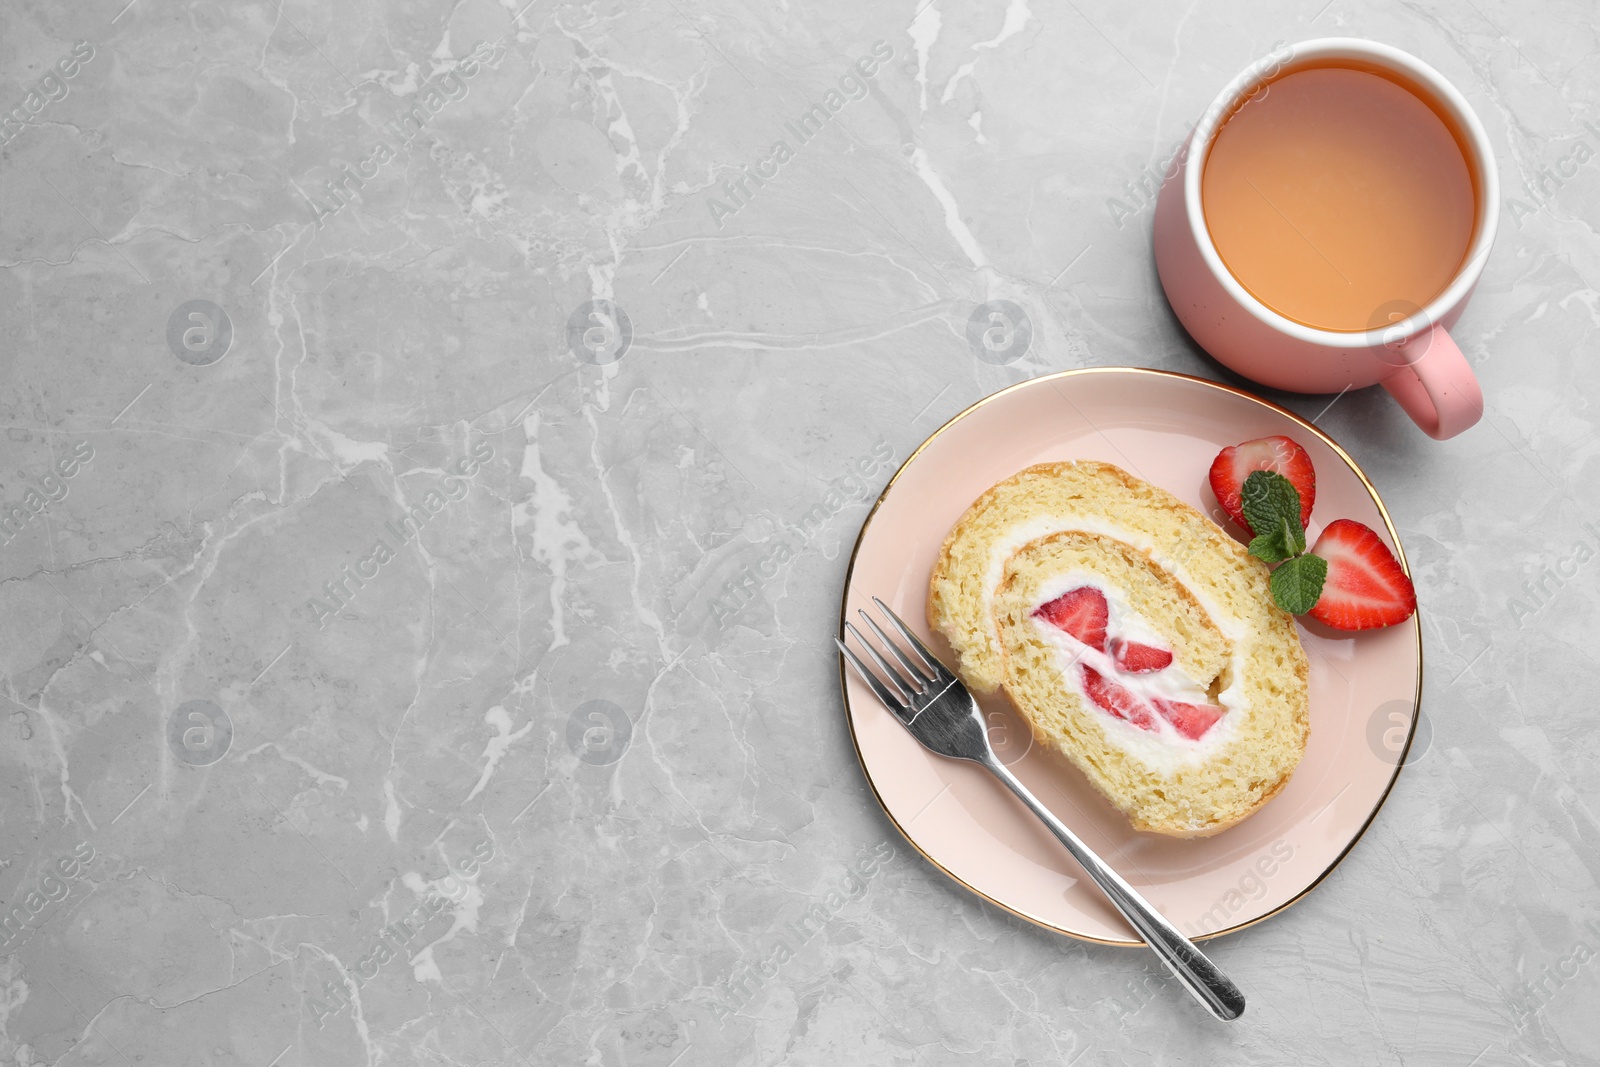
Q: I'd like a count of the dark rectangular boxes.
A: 0